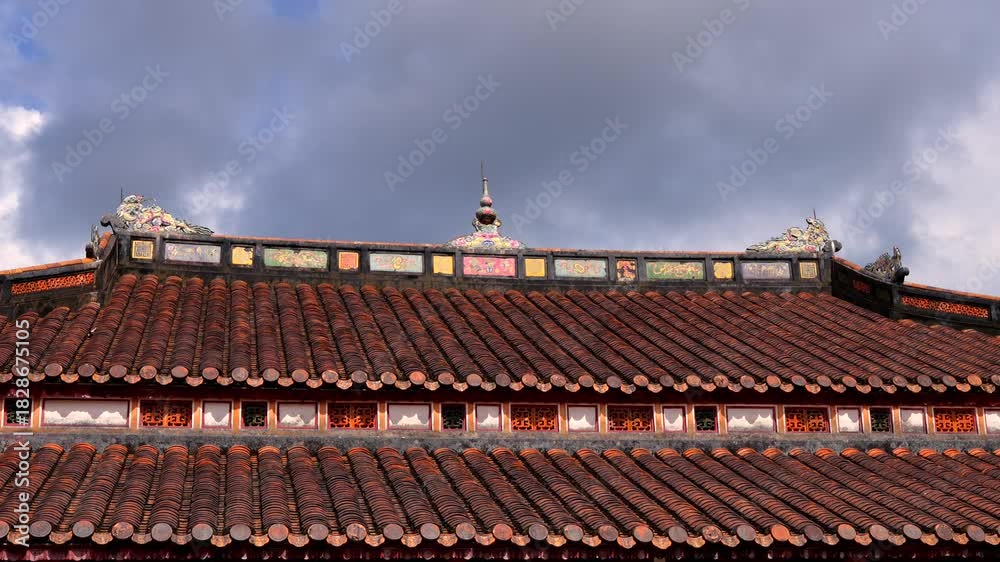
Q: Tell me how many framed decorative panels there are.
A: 15